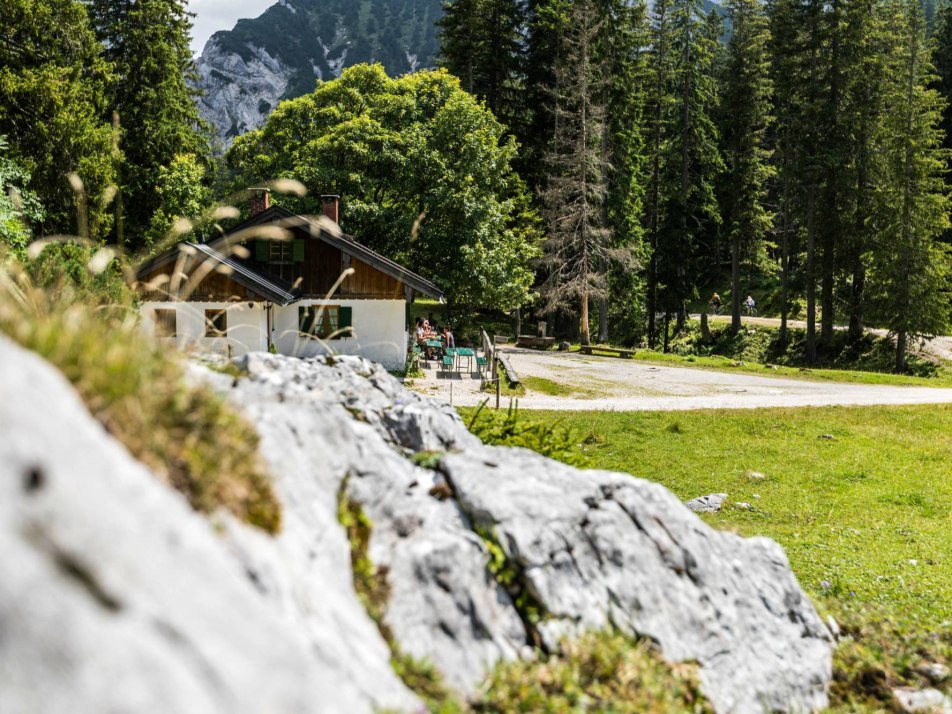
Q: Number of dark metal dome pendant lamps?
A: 0